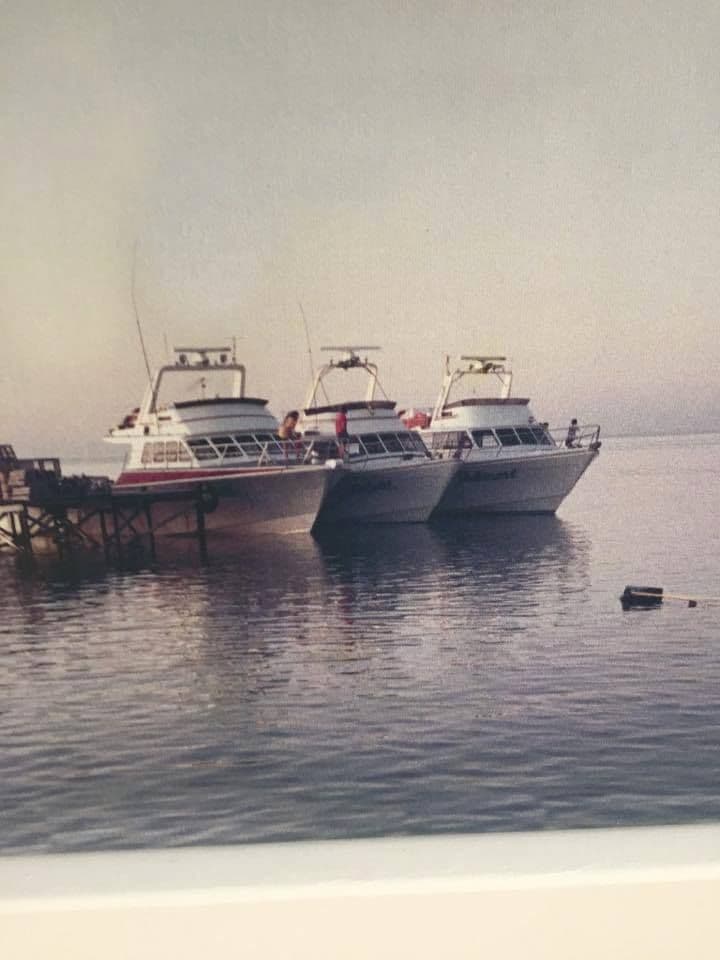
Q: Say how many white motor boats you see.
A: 3